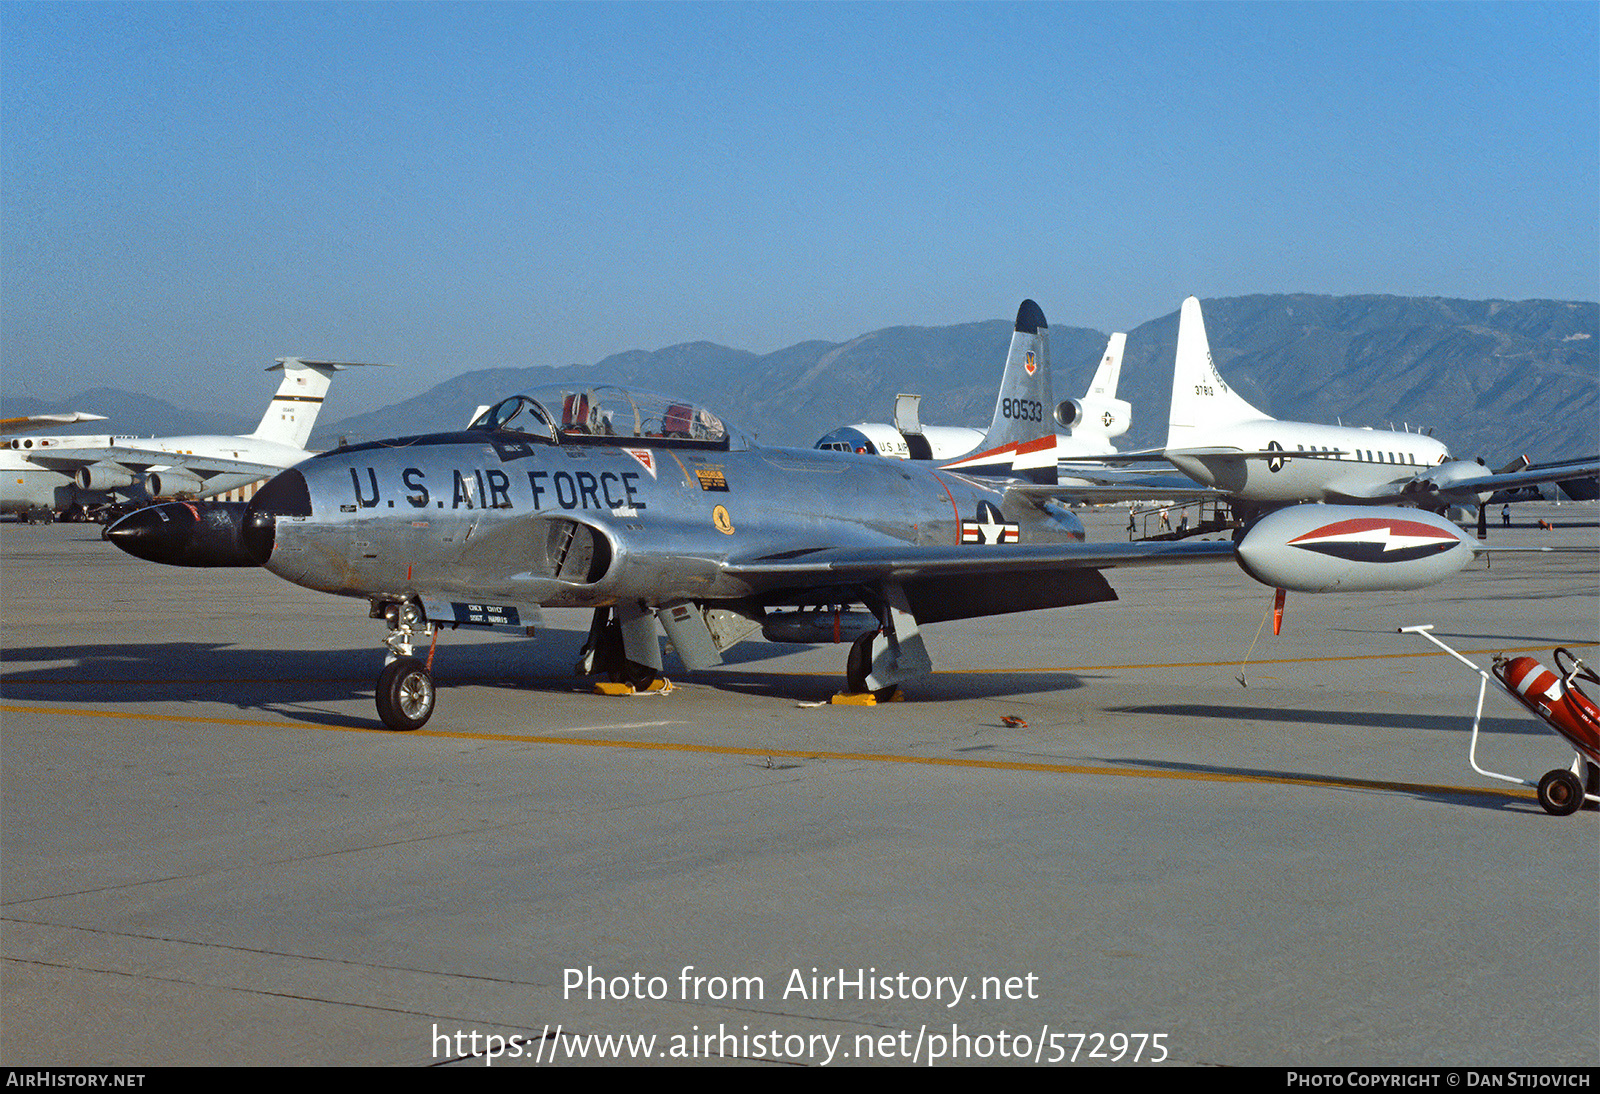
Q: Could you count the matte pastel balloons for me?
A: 0